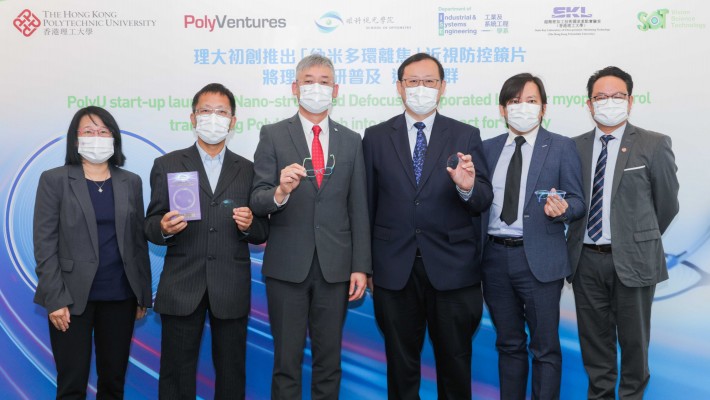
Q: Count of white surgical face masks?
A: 6